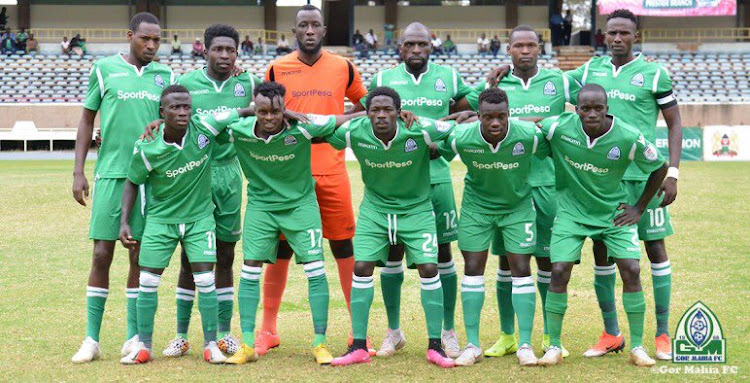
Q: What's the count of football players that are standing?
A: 11